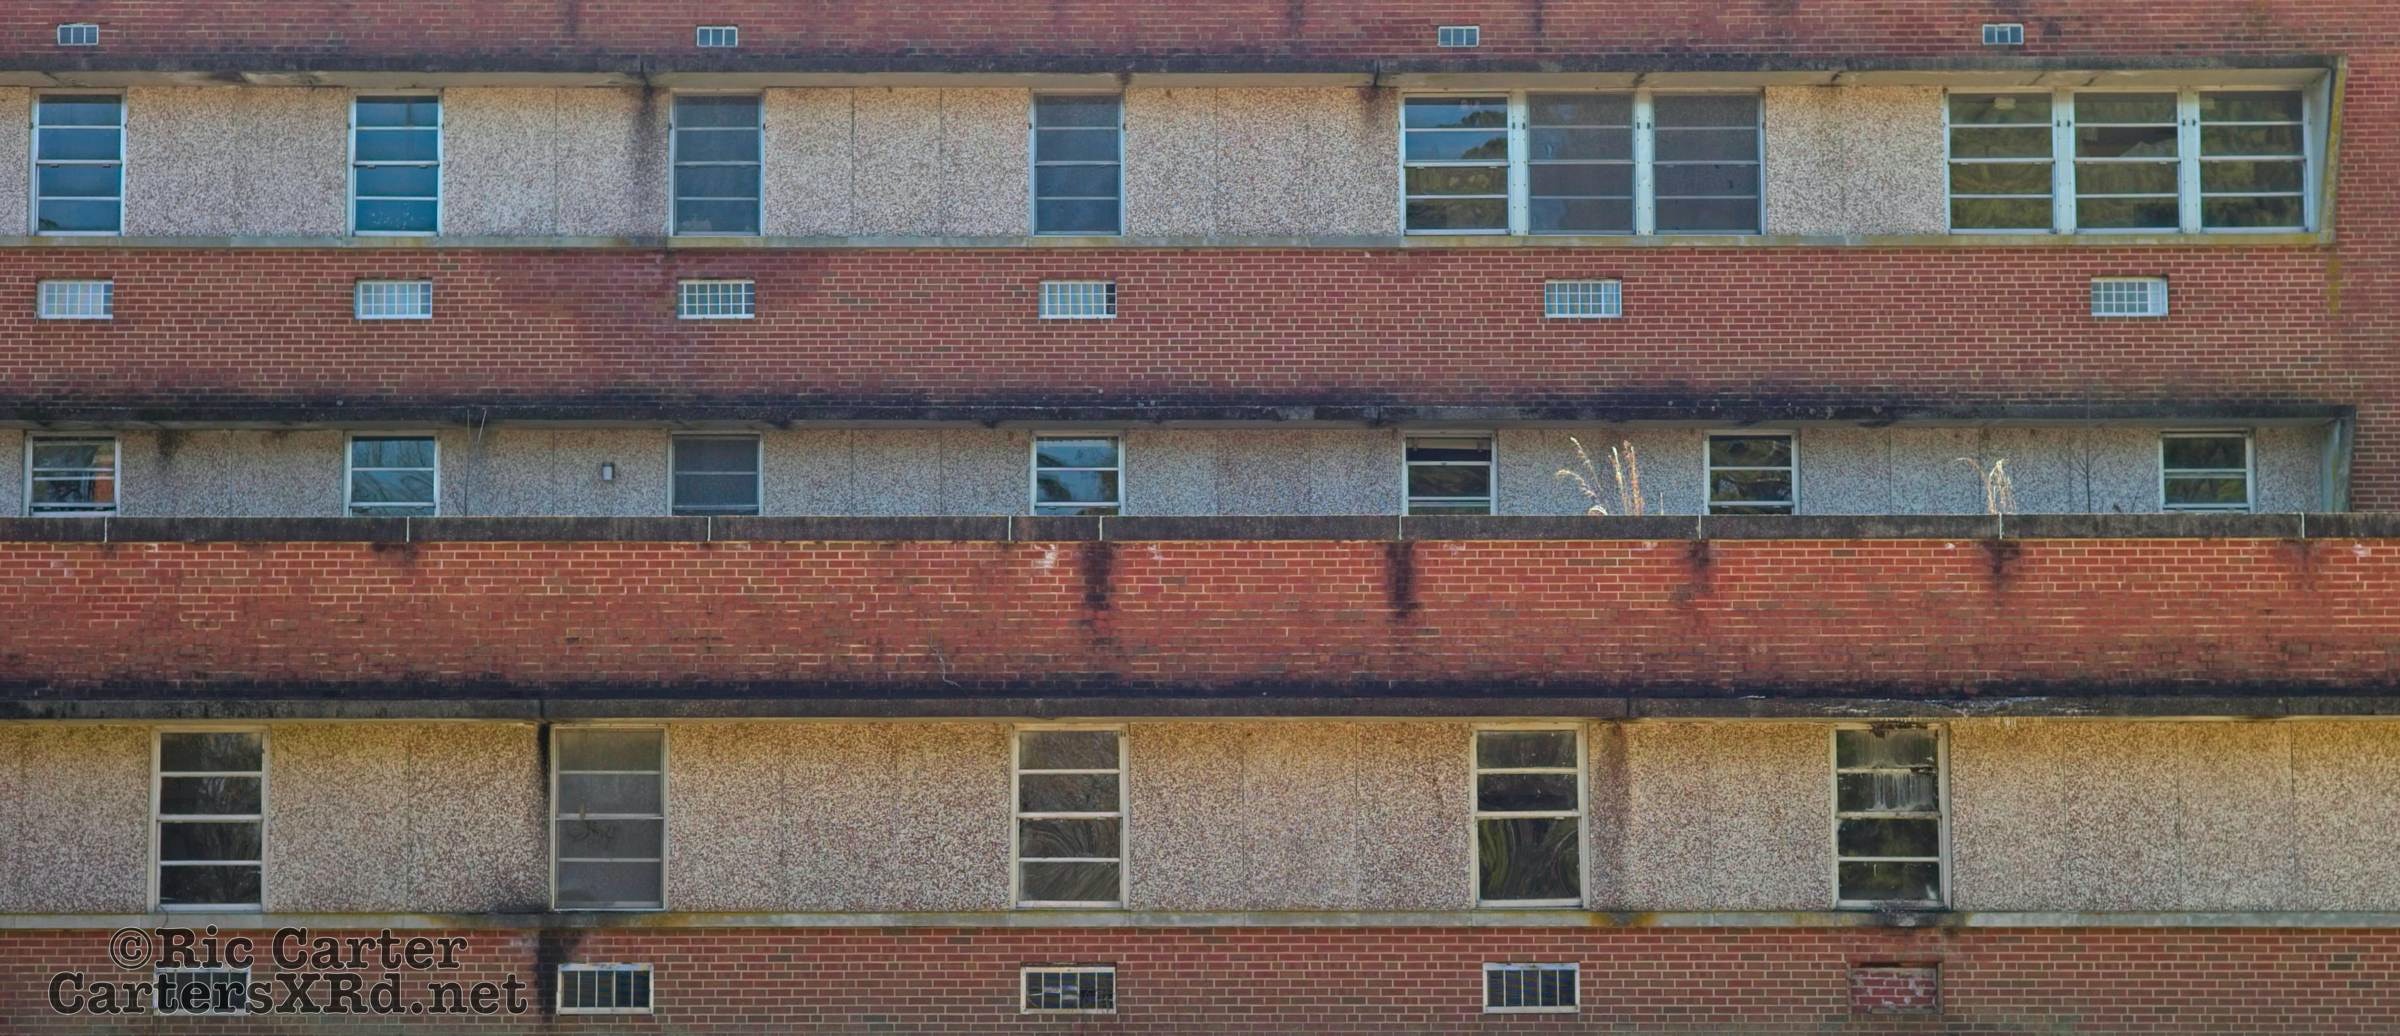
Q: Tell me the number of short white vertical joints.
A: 9